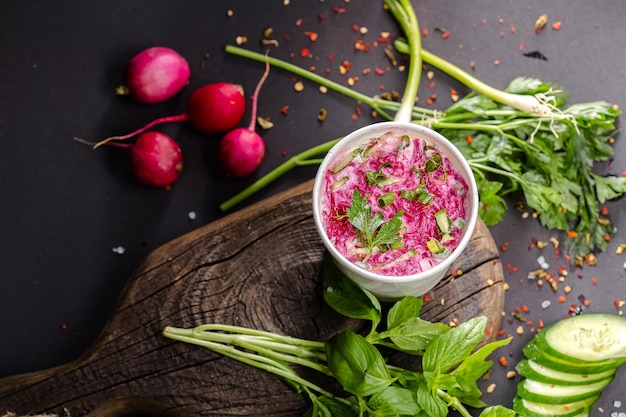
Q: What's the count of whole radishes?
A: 4